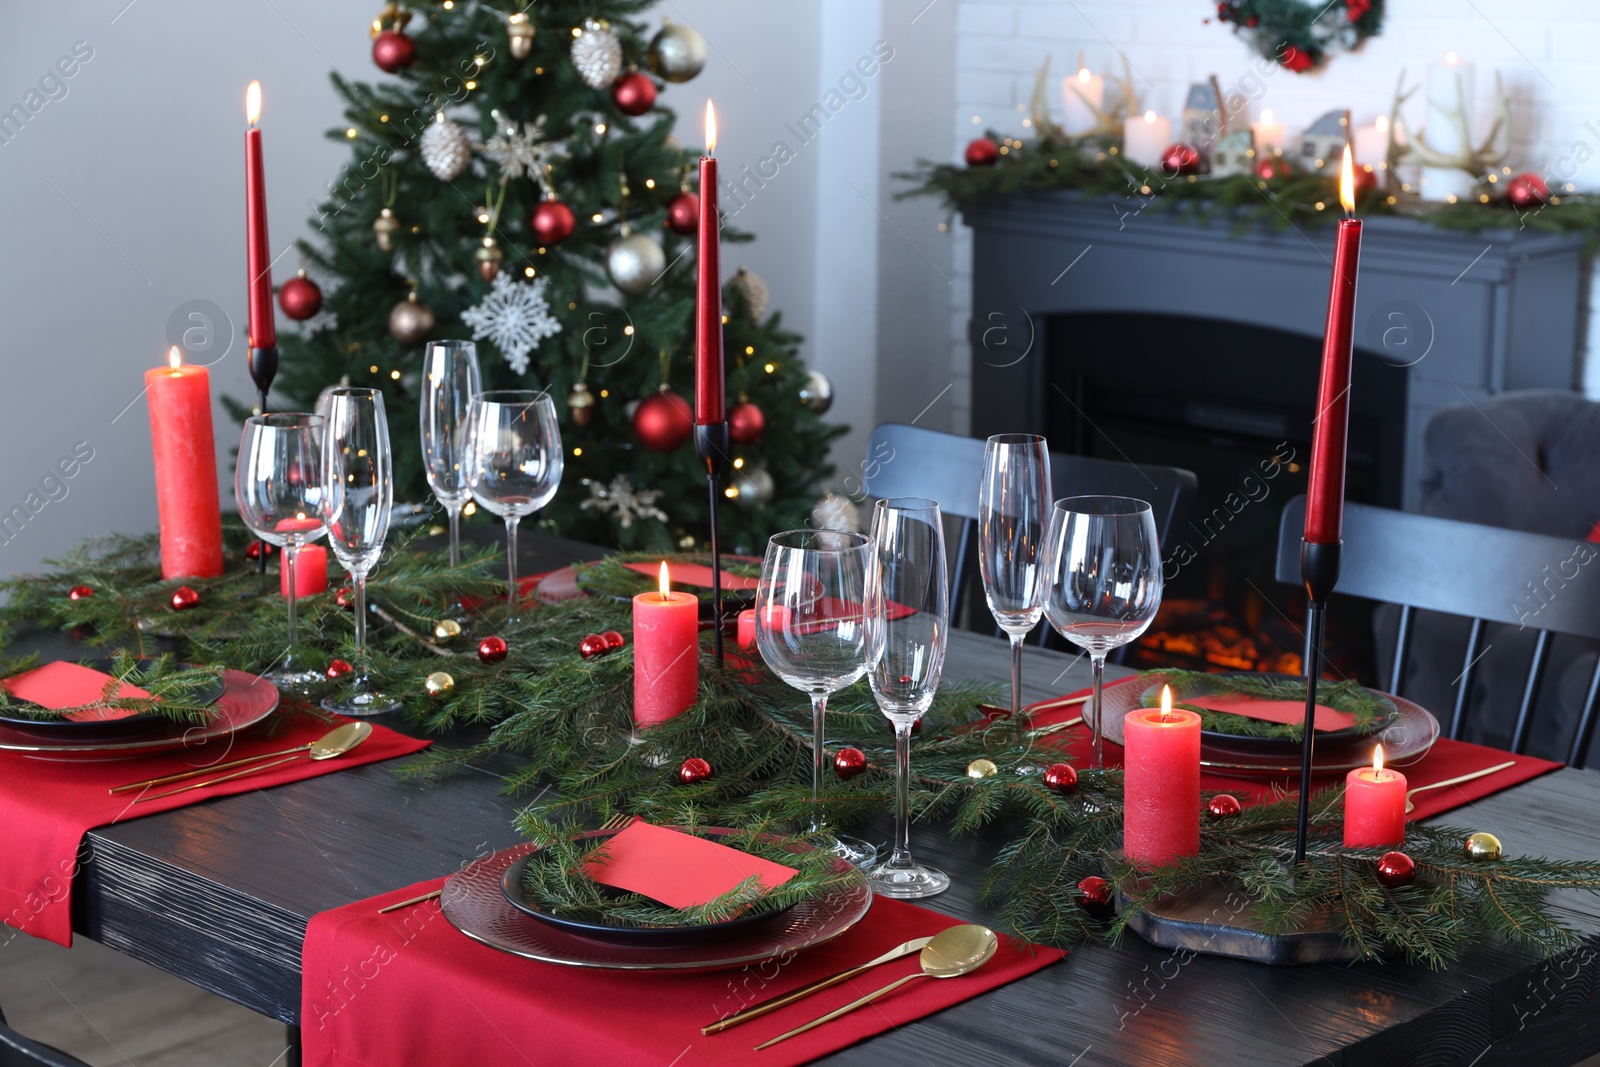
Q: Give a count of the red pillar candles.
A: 6